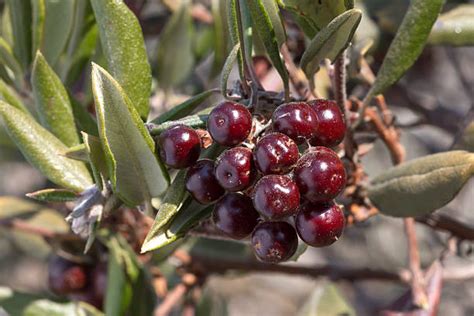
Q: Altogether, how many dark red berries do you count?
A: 12